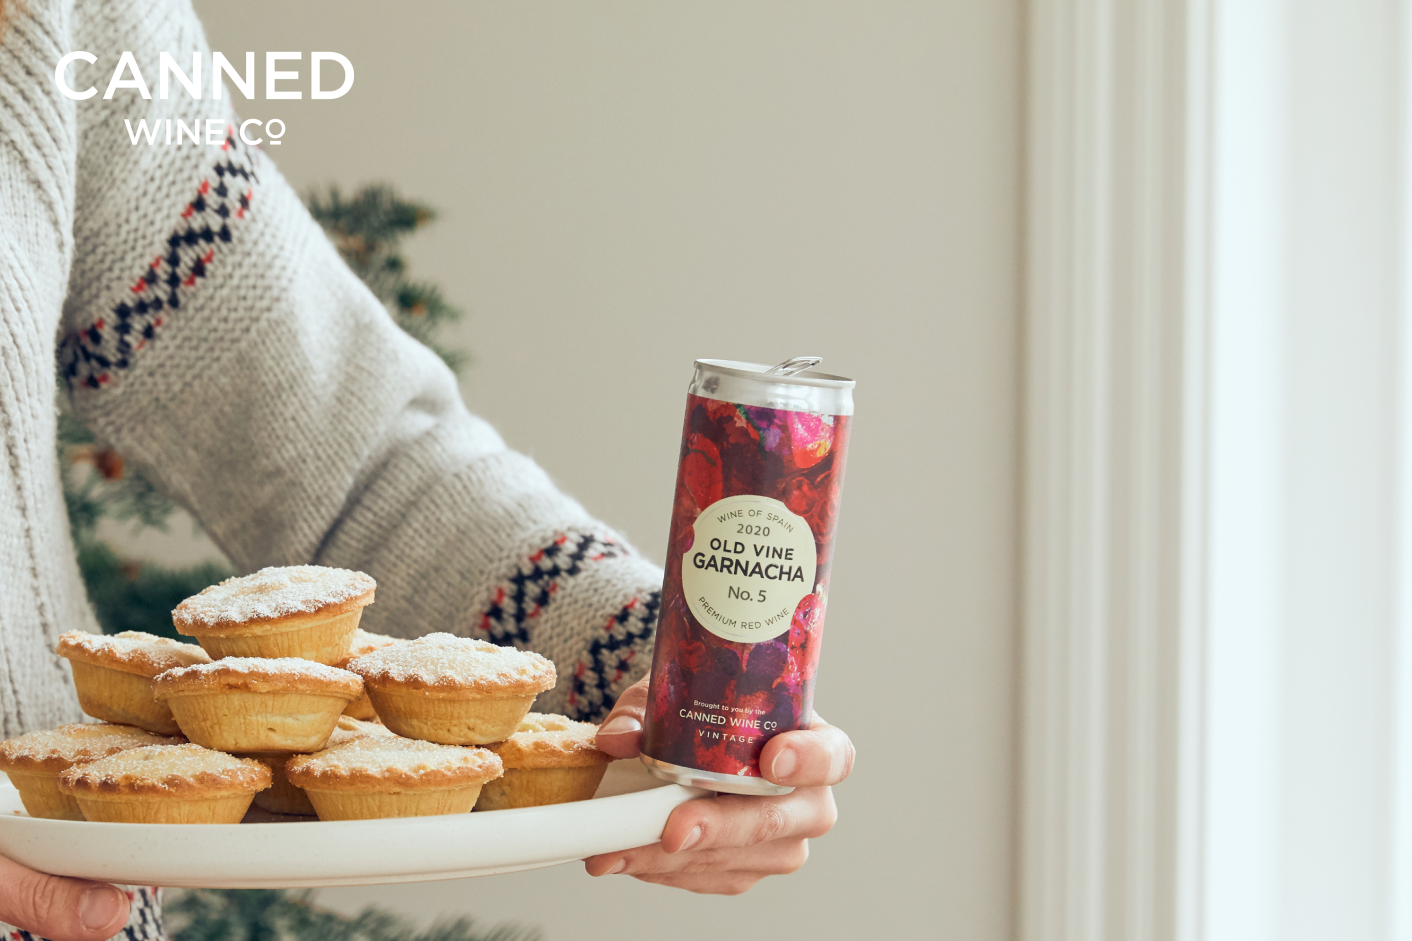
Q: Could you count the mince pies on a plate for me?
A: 10